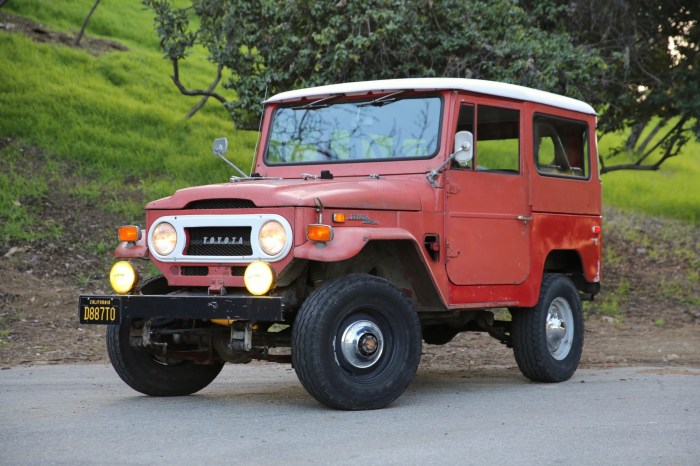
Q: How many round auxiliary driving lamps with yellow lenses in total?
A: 2